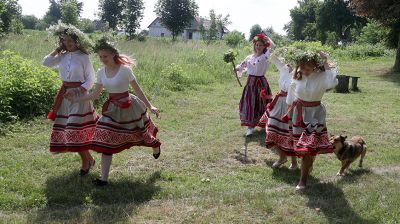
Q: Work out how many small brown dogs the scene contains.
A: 1